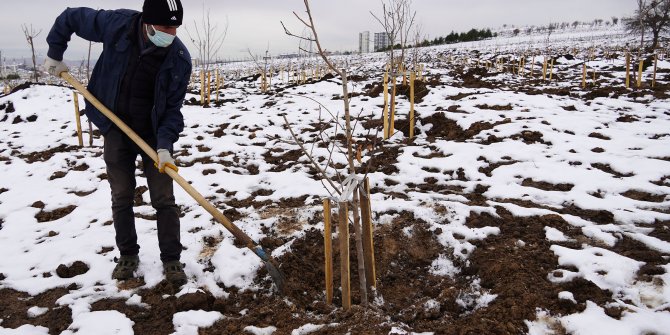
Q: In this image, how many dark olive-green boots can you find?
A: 2